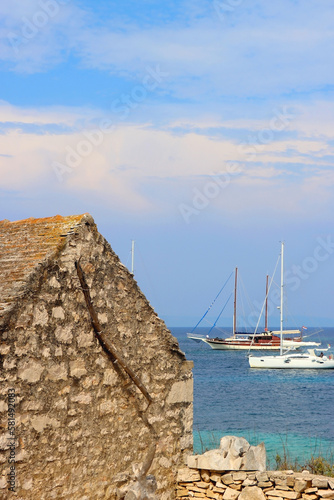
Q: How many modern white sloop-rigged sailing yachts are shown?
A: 1